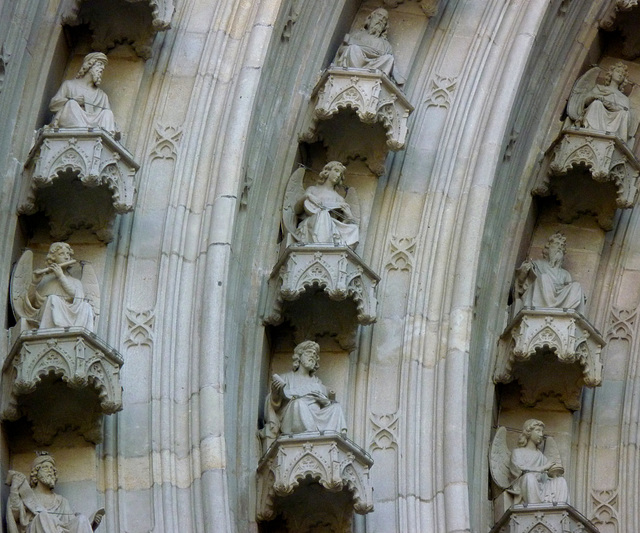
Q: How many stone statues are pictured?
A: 9